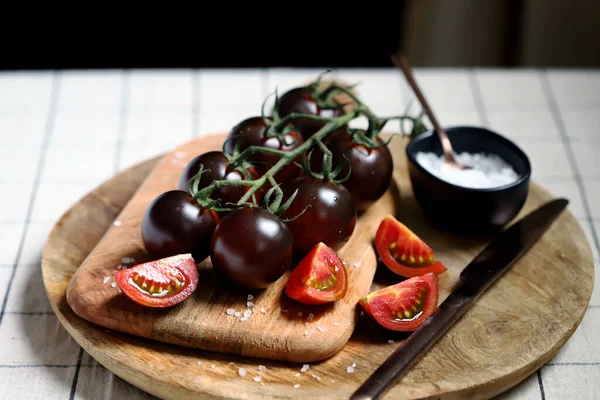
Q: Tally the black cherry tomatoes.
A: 7